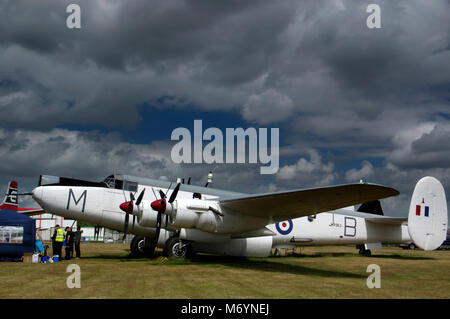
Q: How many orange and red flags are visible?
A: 0